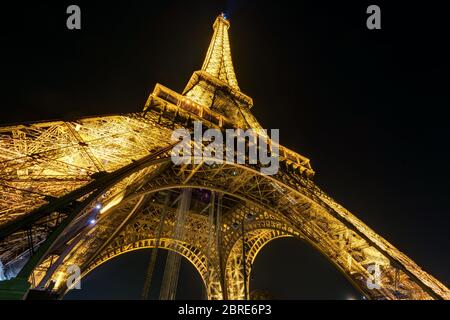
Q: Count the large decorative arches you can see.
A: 3